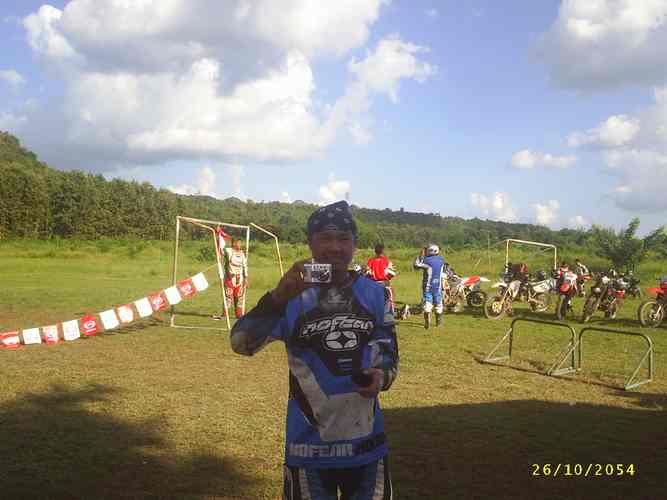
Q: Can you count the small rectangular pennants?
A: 12